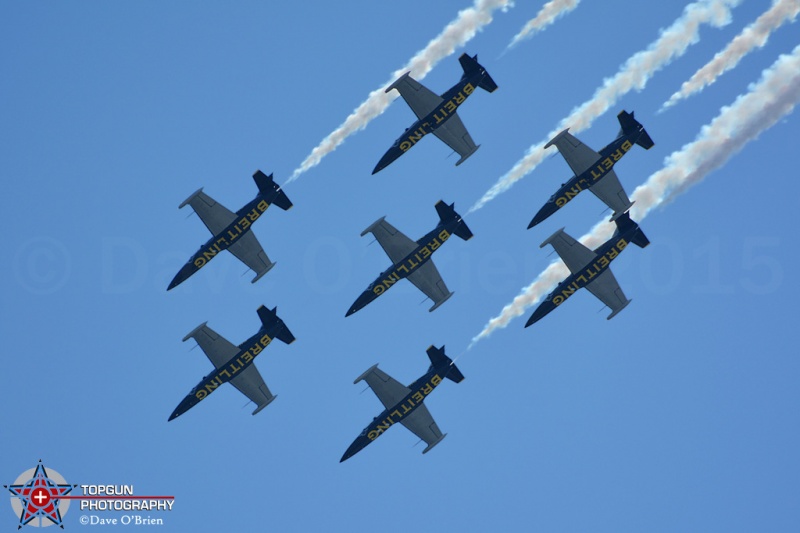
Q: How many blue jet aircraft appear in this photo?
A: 7